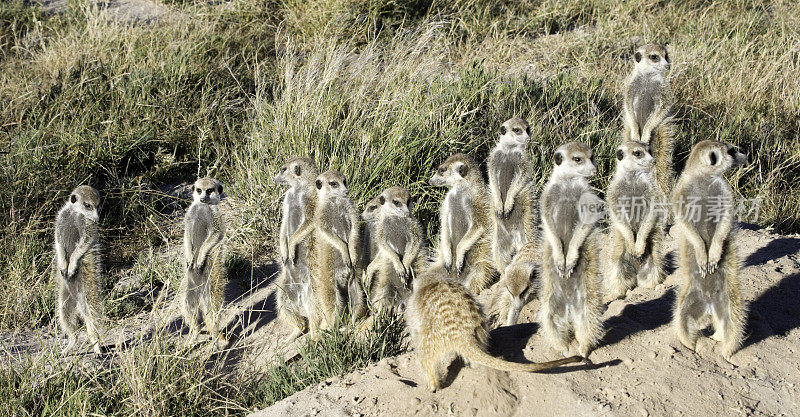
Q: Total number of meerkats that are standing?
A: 12